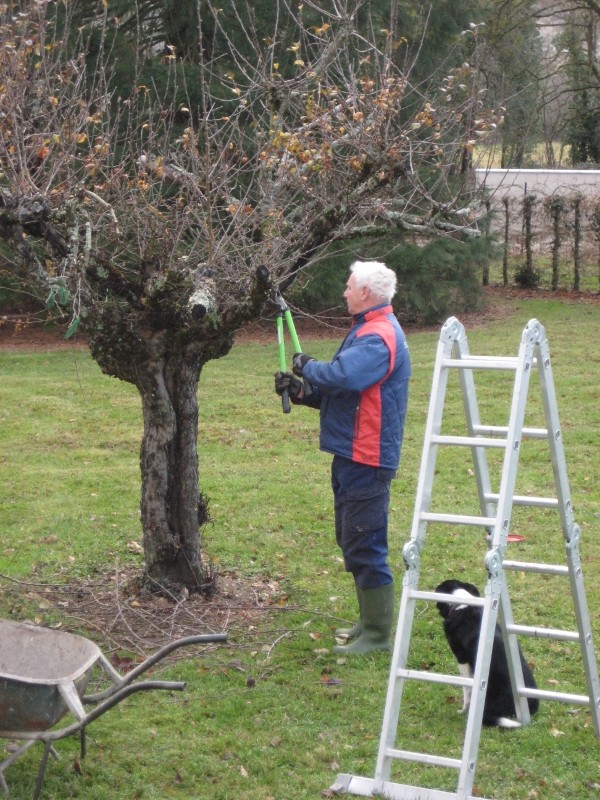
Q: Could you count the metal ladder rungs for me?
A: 12